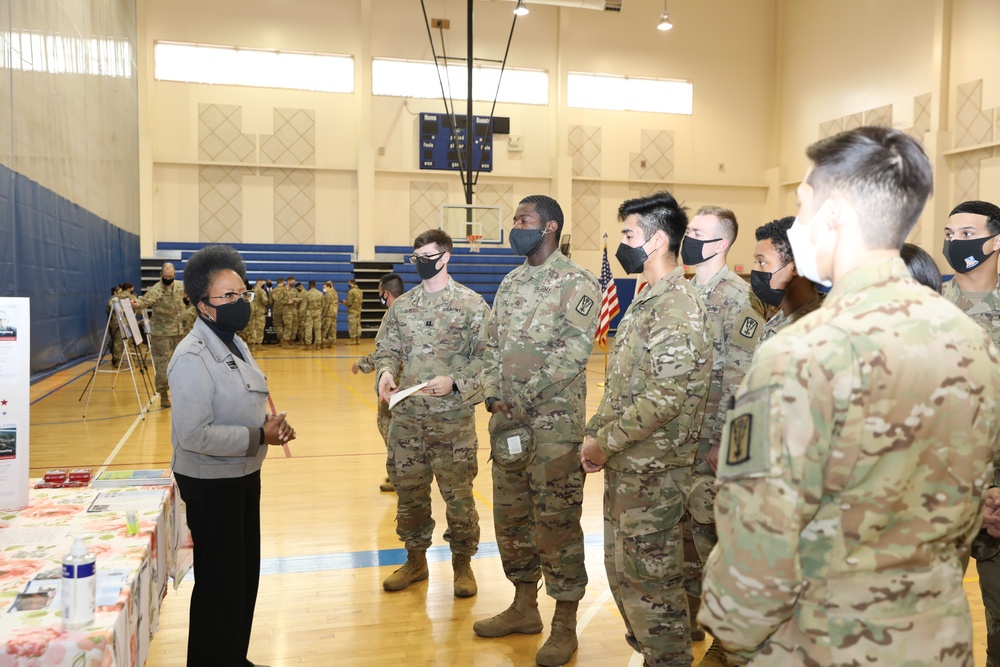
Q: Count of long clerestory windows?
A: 4